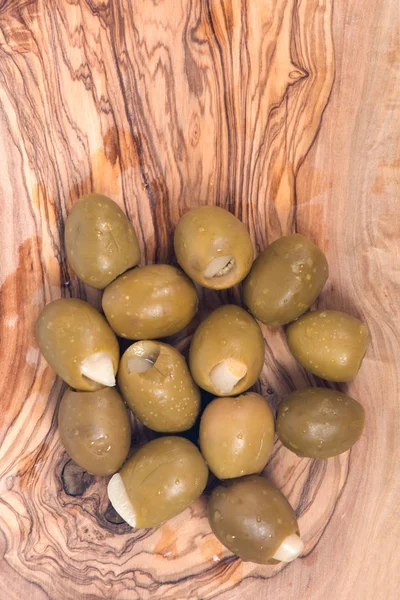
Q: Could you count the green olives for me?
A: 13